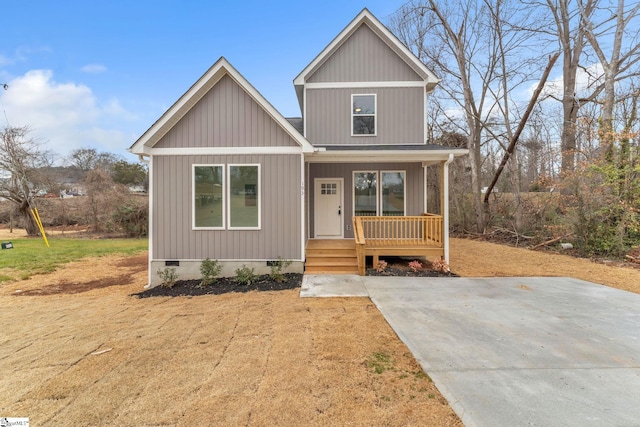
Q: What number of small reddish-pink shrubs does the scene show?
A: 3